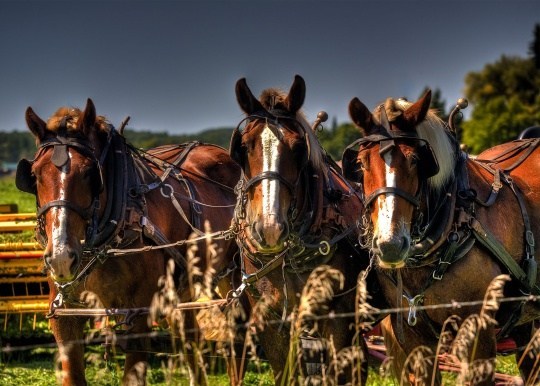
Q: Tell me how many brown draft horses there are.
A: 3